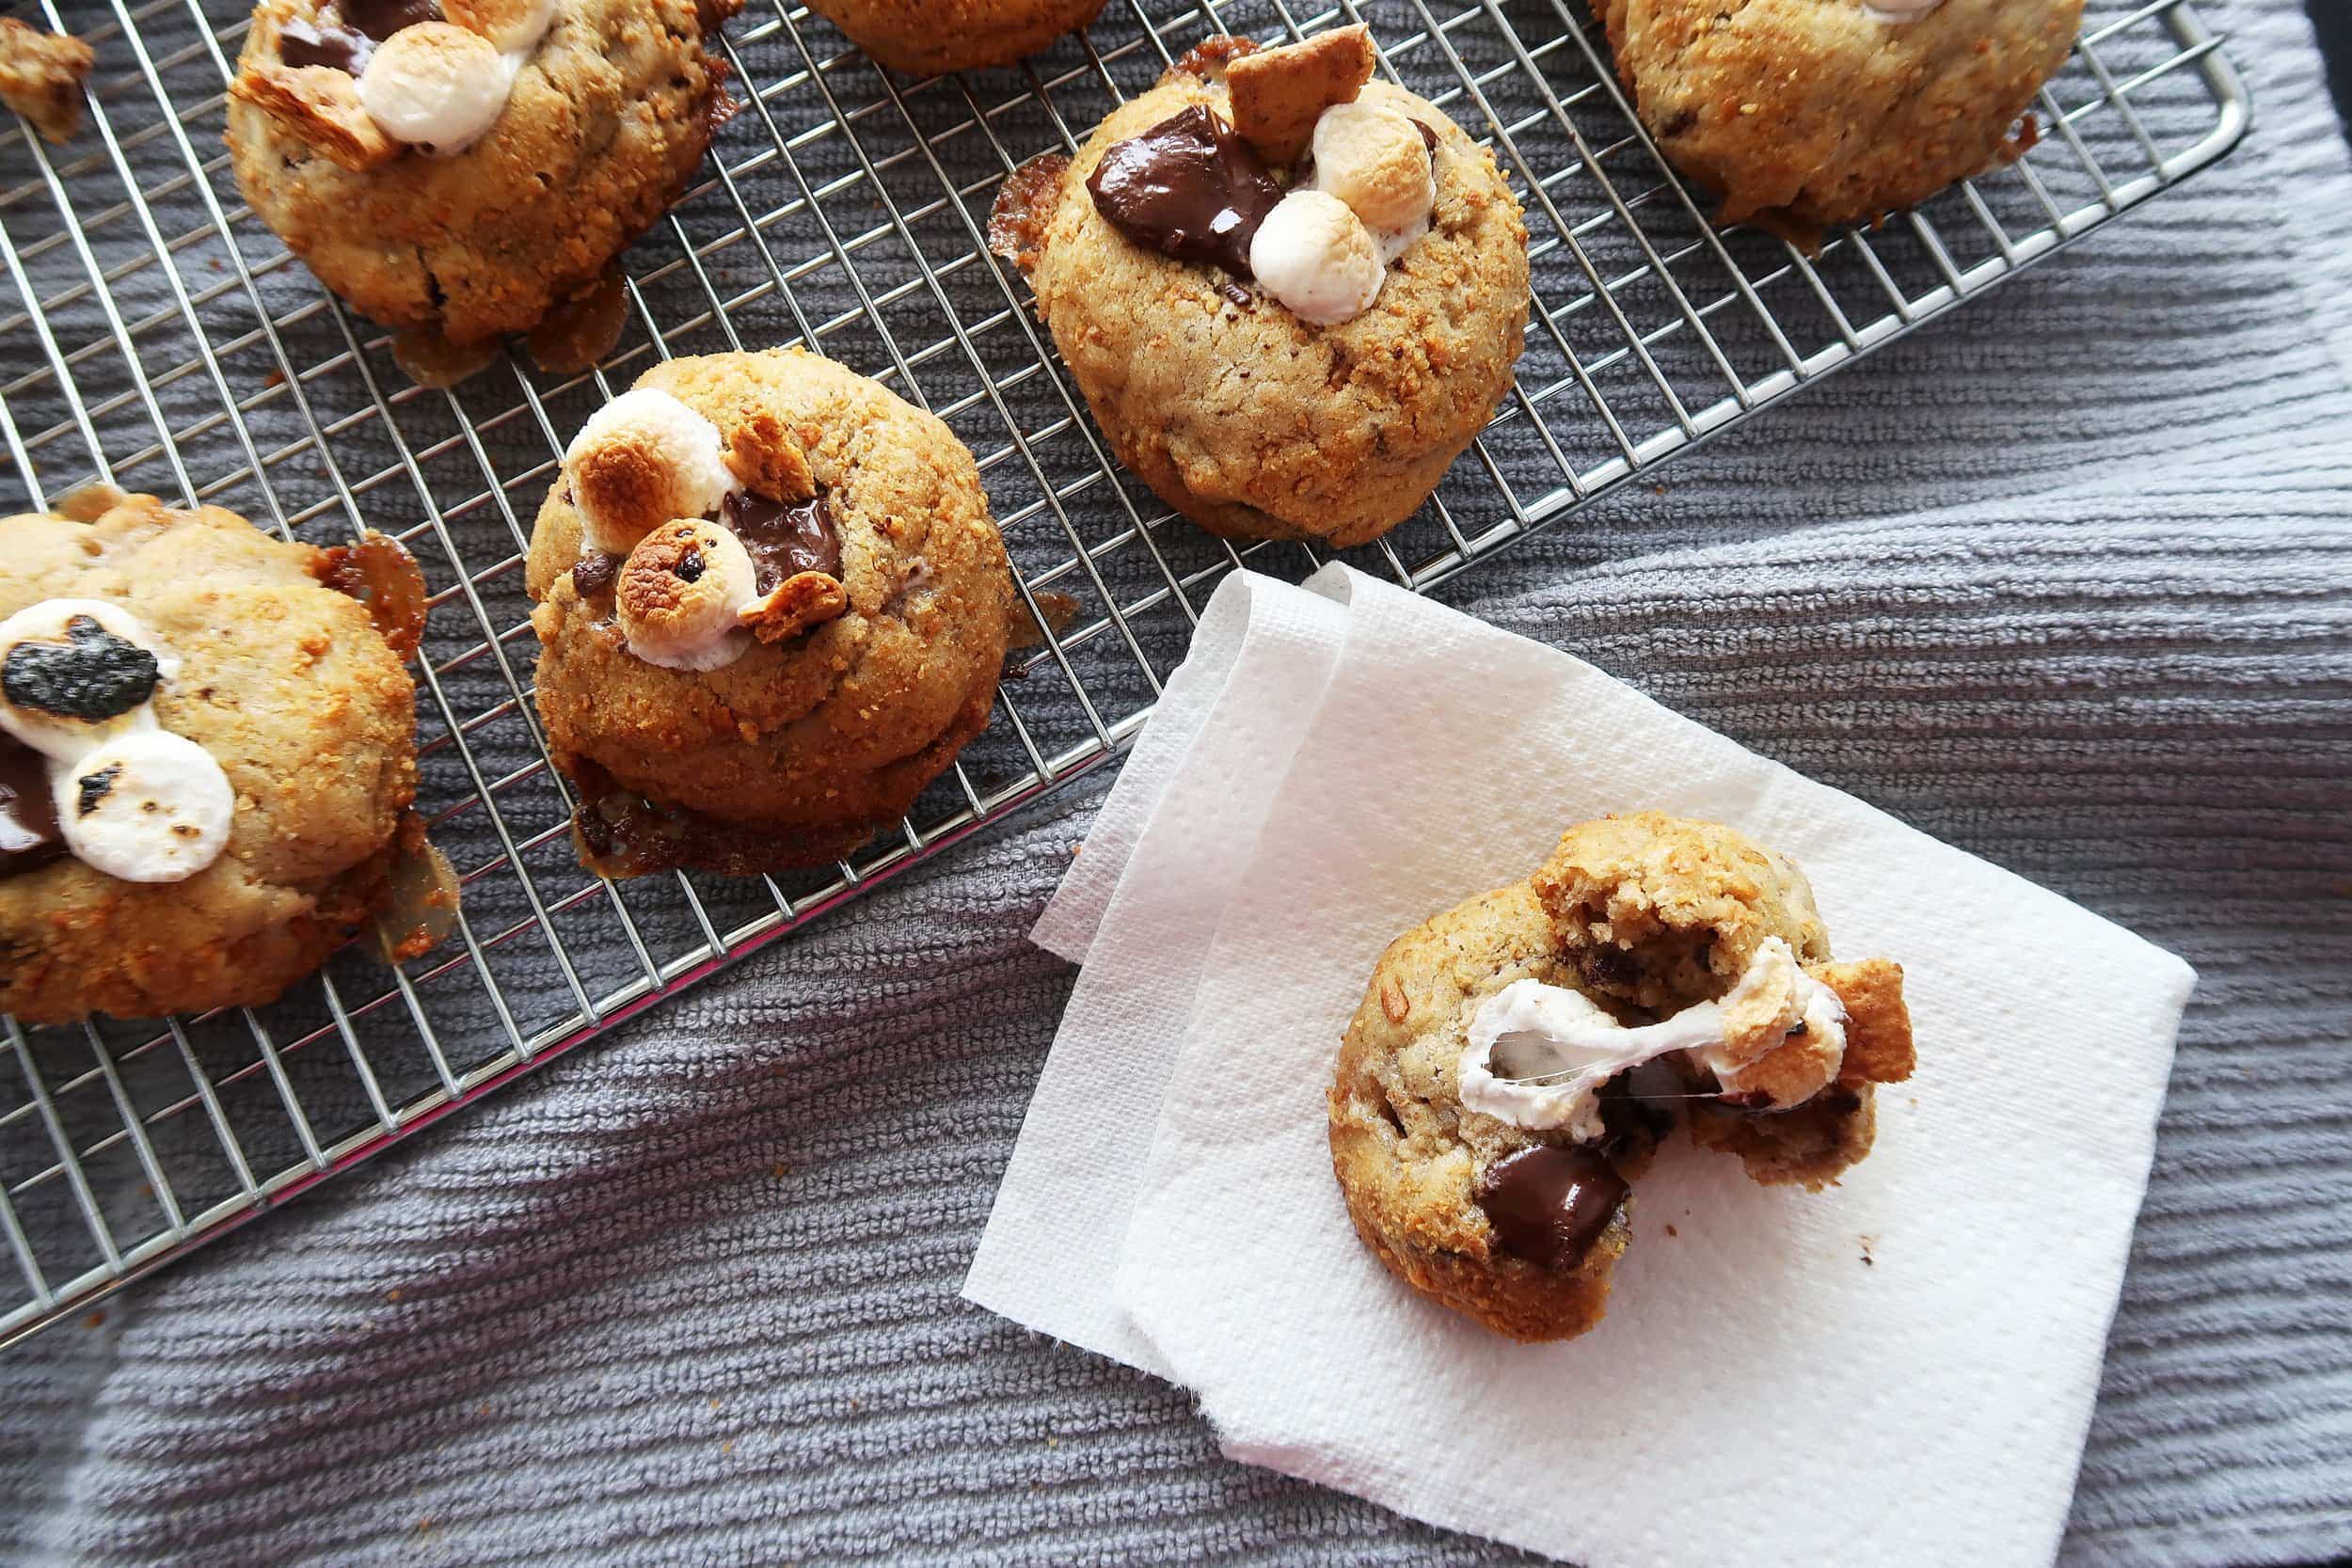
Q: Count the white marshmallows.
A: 11